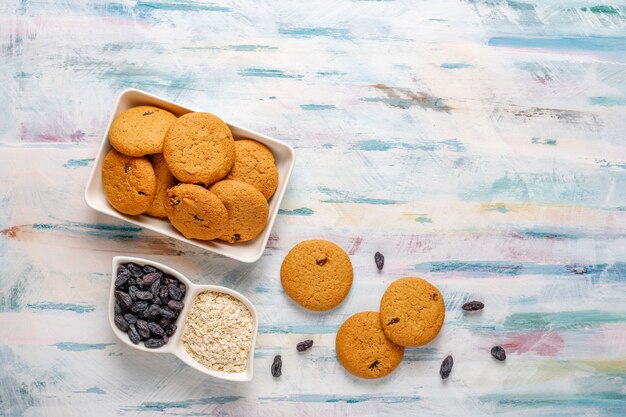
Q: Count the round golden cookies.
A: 10